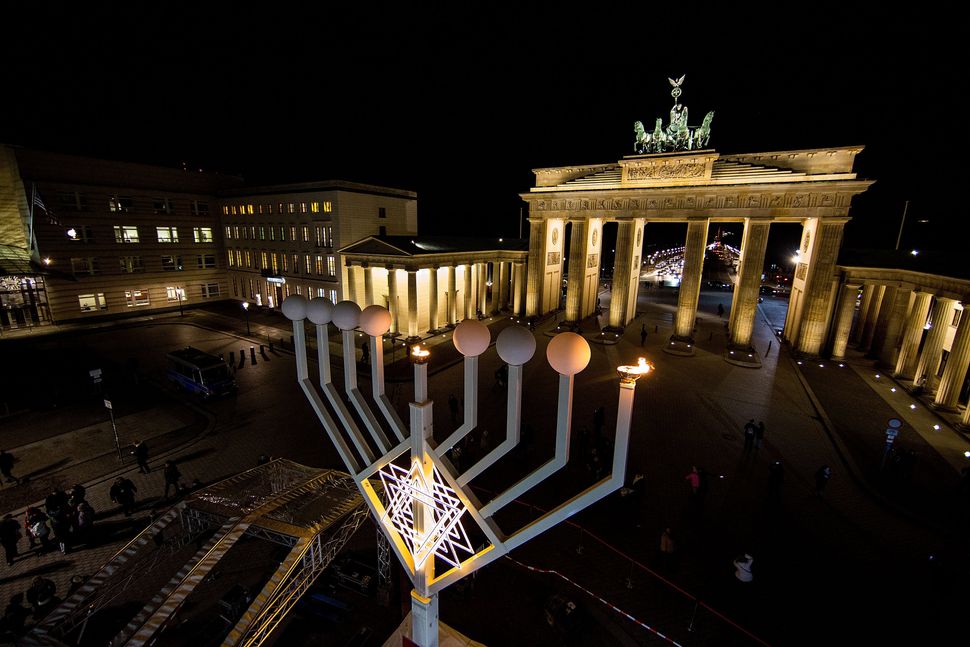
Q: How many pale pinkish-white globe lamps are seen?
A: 7